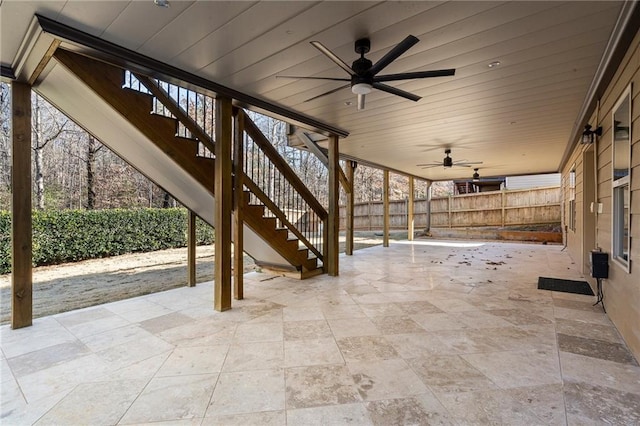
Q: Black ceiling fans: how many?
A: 3